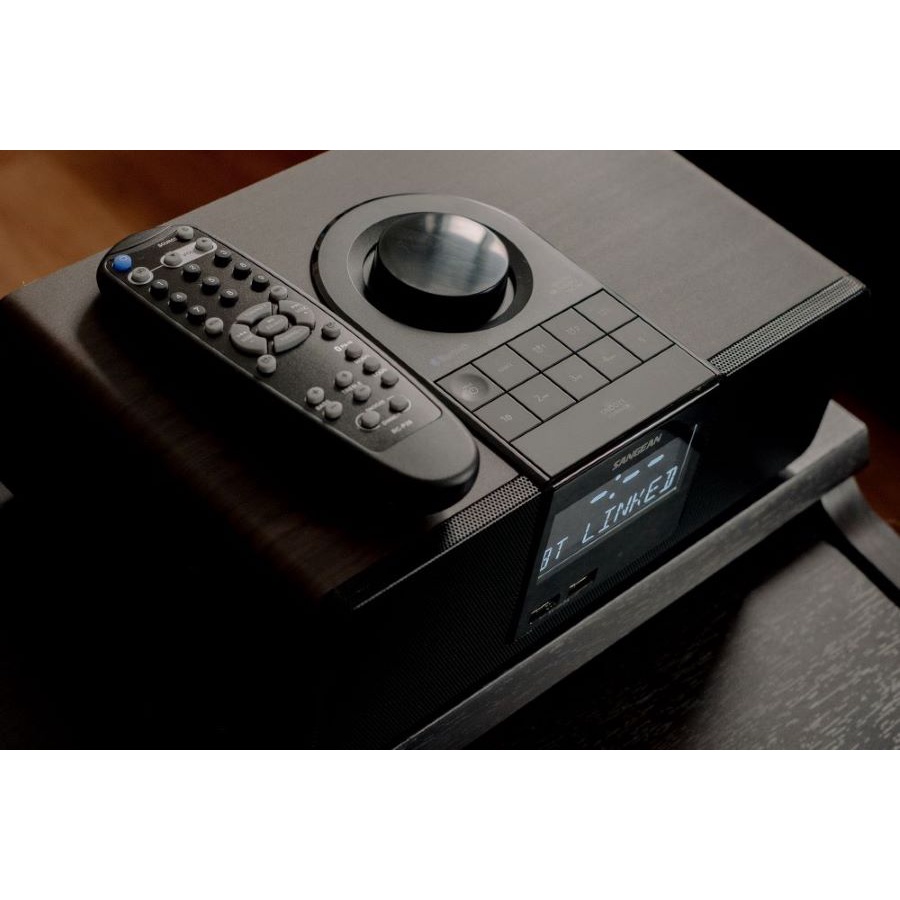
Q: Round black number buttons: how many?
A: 9